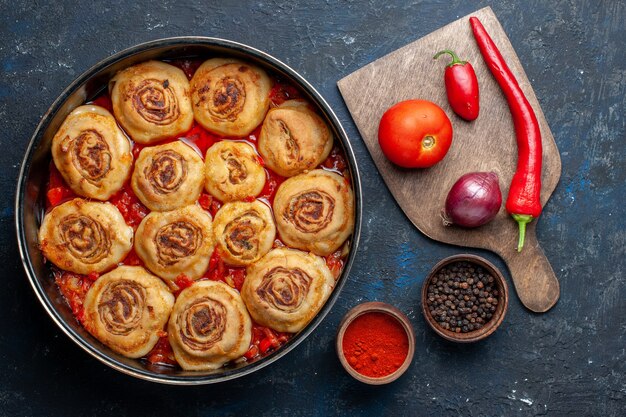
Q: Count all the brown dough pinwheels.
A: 13